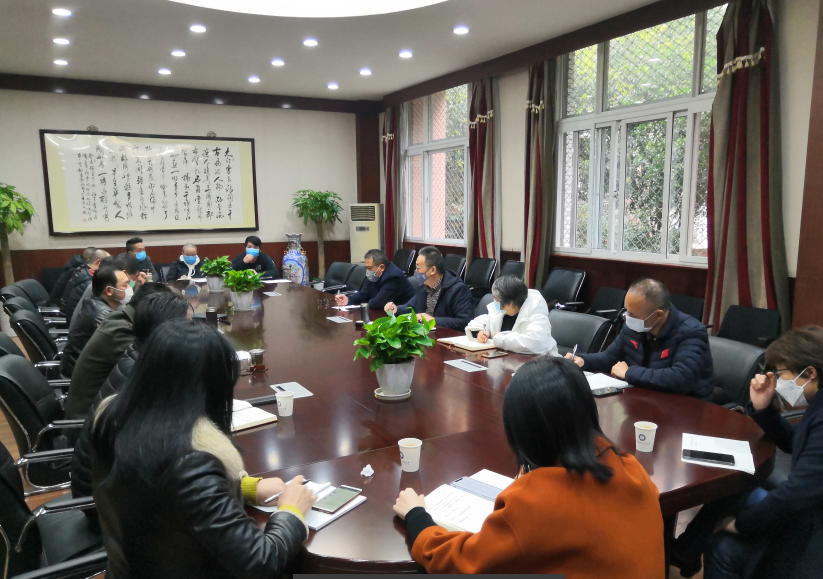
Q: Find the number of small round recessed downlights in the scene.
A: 13